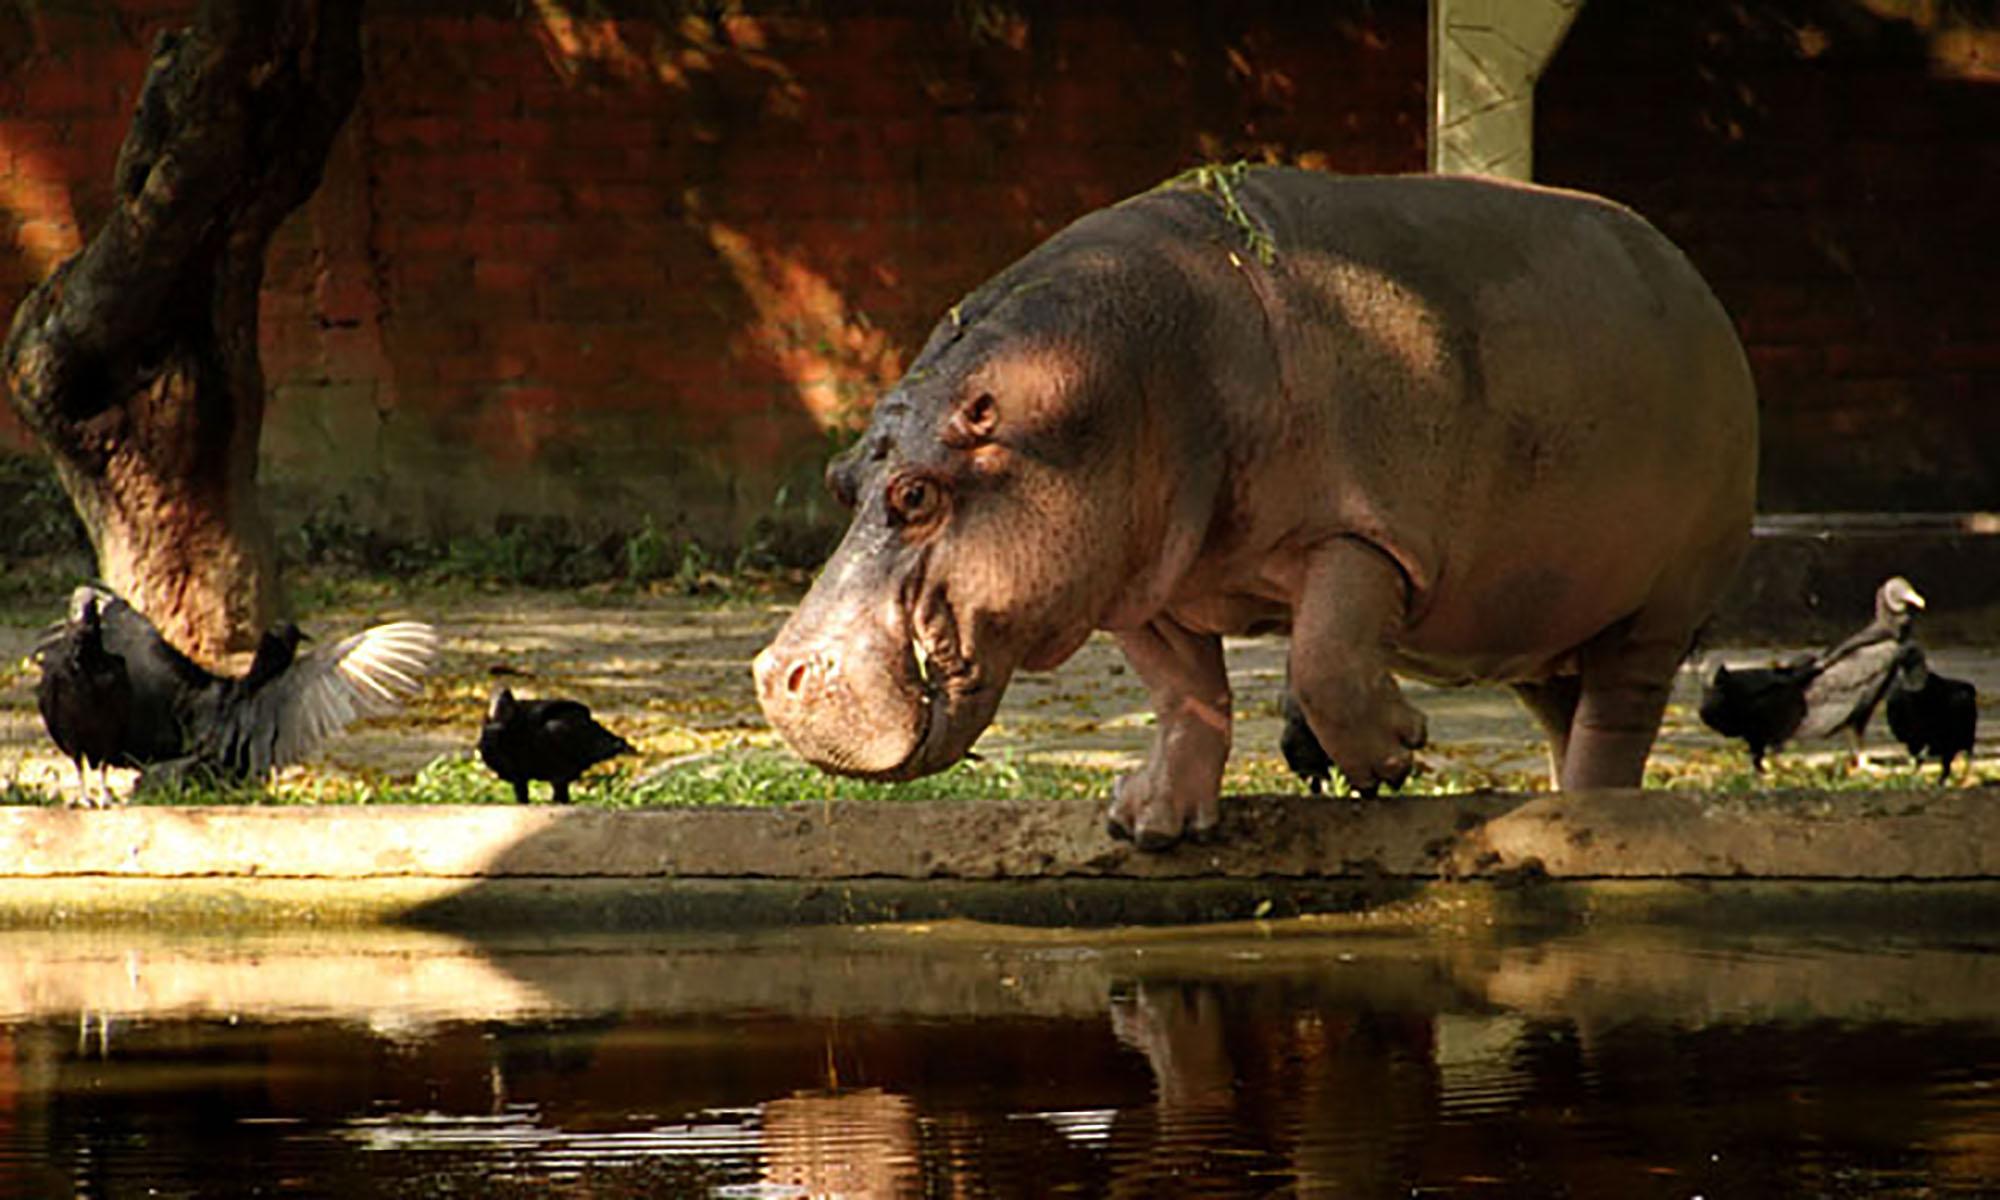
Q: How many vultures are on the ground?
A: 7